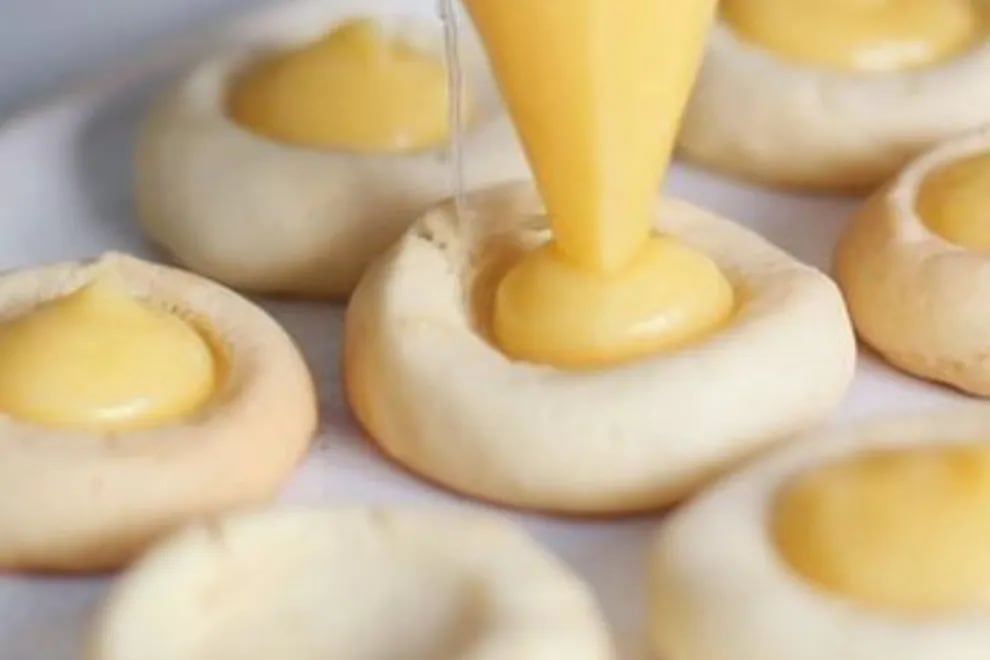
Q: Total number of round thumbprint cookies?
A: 7